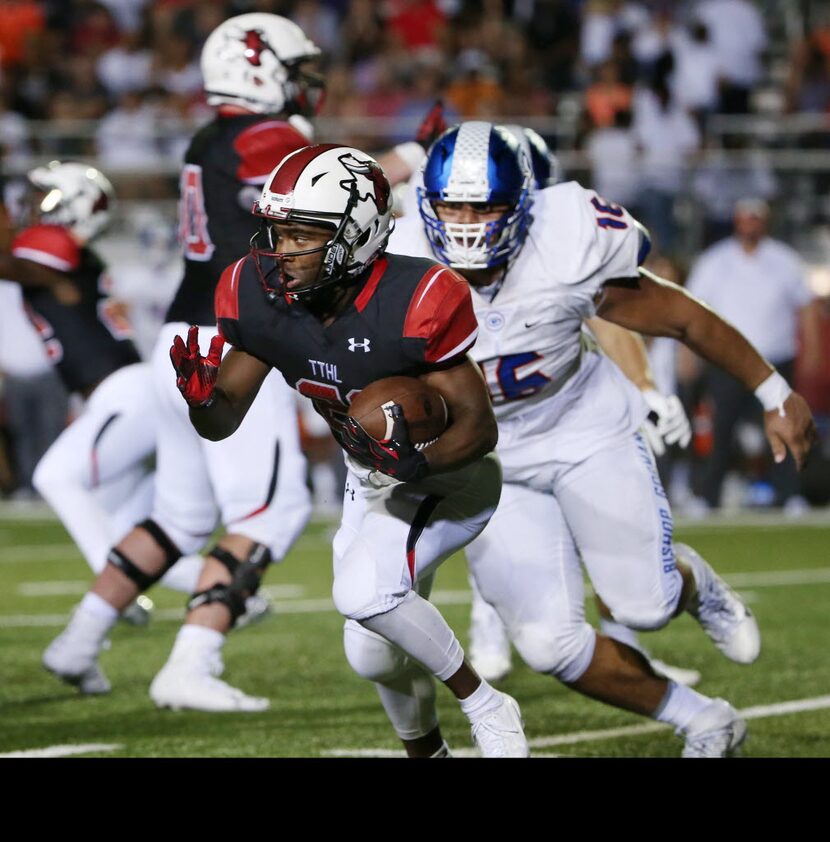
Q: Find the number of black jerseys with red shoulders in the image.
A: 3